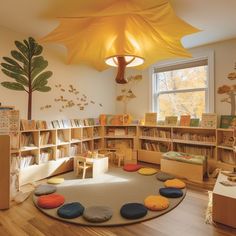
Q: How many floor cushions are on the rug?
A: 12